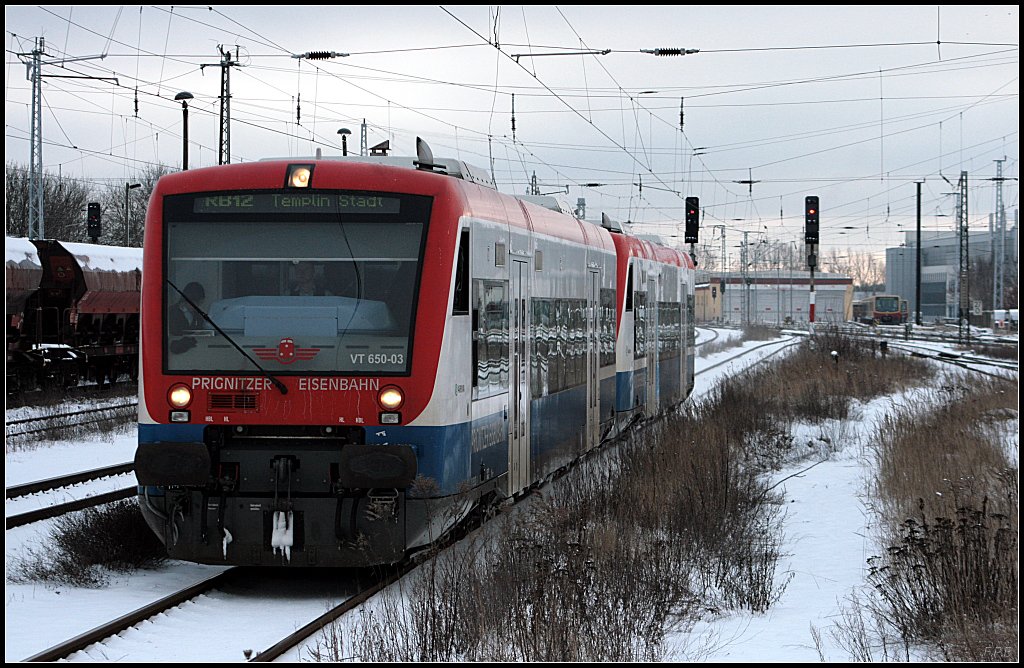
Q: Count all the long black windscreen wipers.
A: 1